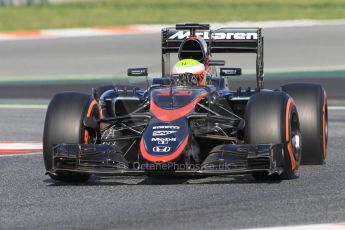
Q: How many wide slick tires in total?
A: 3